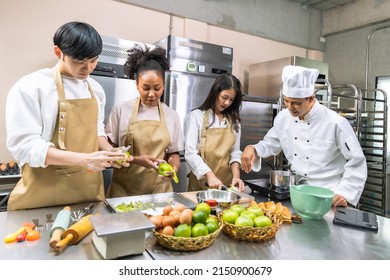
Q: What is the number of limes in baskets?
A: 12